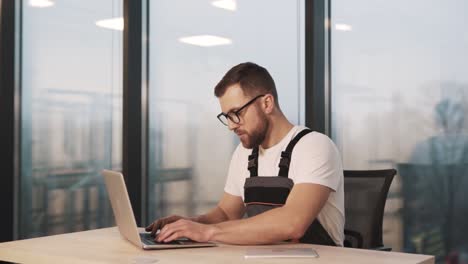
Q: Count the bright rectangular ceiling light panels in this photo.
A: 5